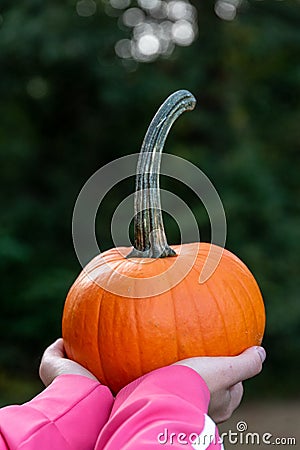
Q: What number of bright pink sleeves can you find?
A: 2